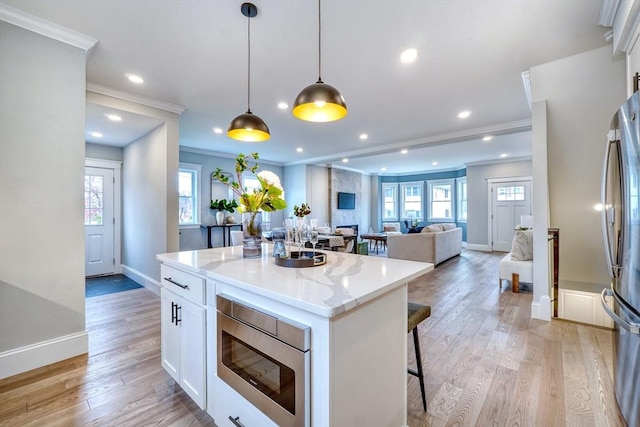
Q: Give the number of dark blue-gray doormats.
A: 1